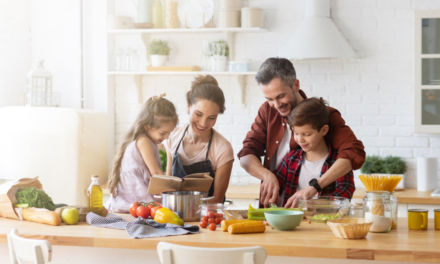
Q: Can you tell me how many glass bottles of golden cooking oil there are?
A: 1